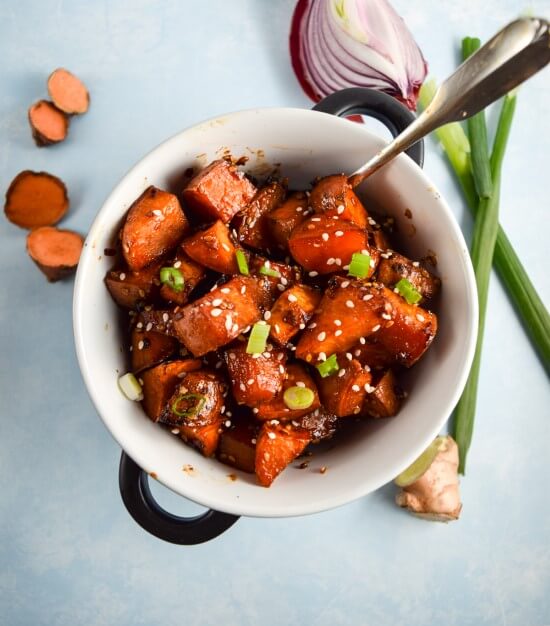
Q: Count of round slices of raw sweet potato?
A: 4